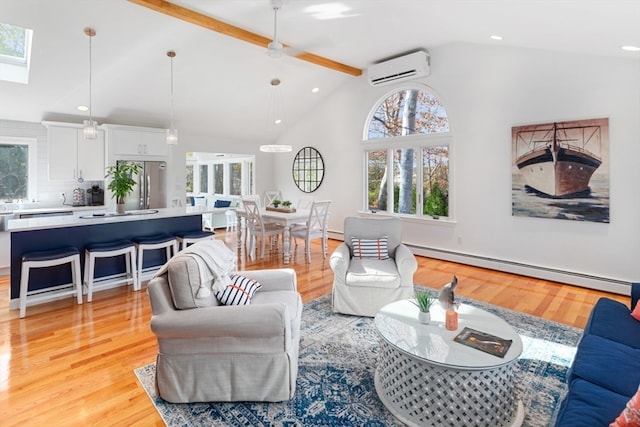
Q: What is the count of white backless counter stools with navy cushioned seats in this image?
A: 4